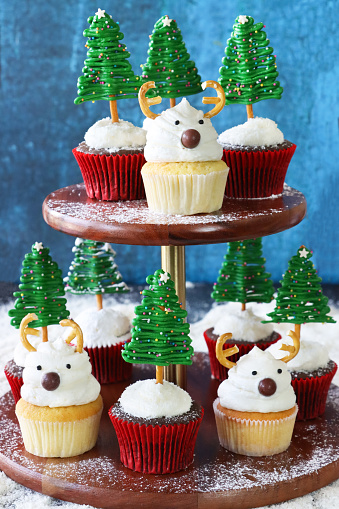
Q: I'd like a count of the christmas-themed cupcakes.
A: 11